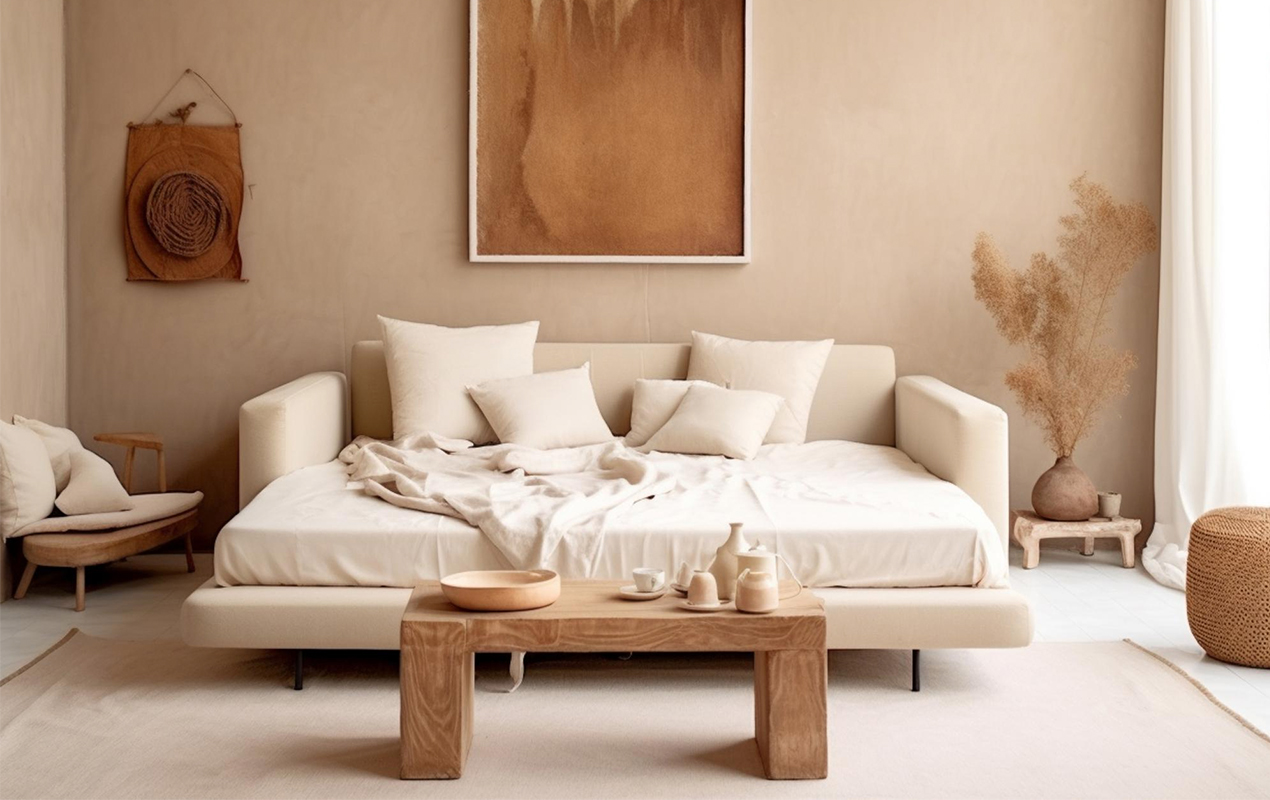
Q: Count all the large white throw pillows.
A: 2